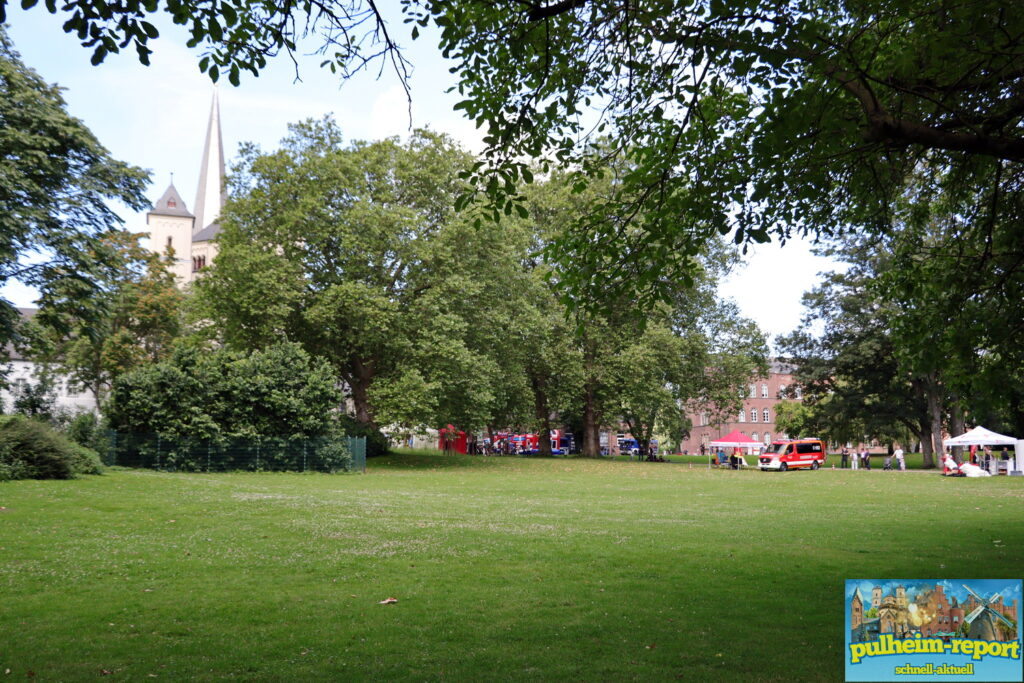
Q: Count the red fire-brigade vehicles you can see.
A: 1